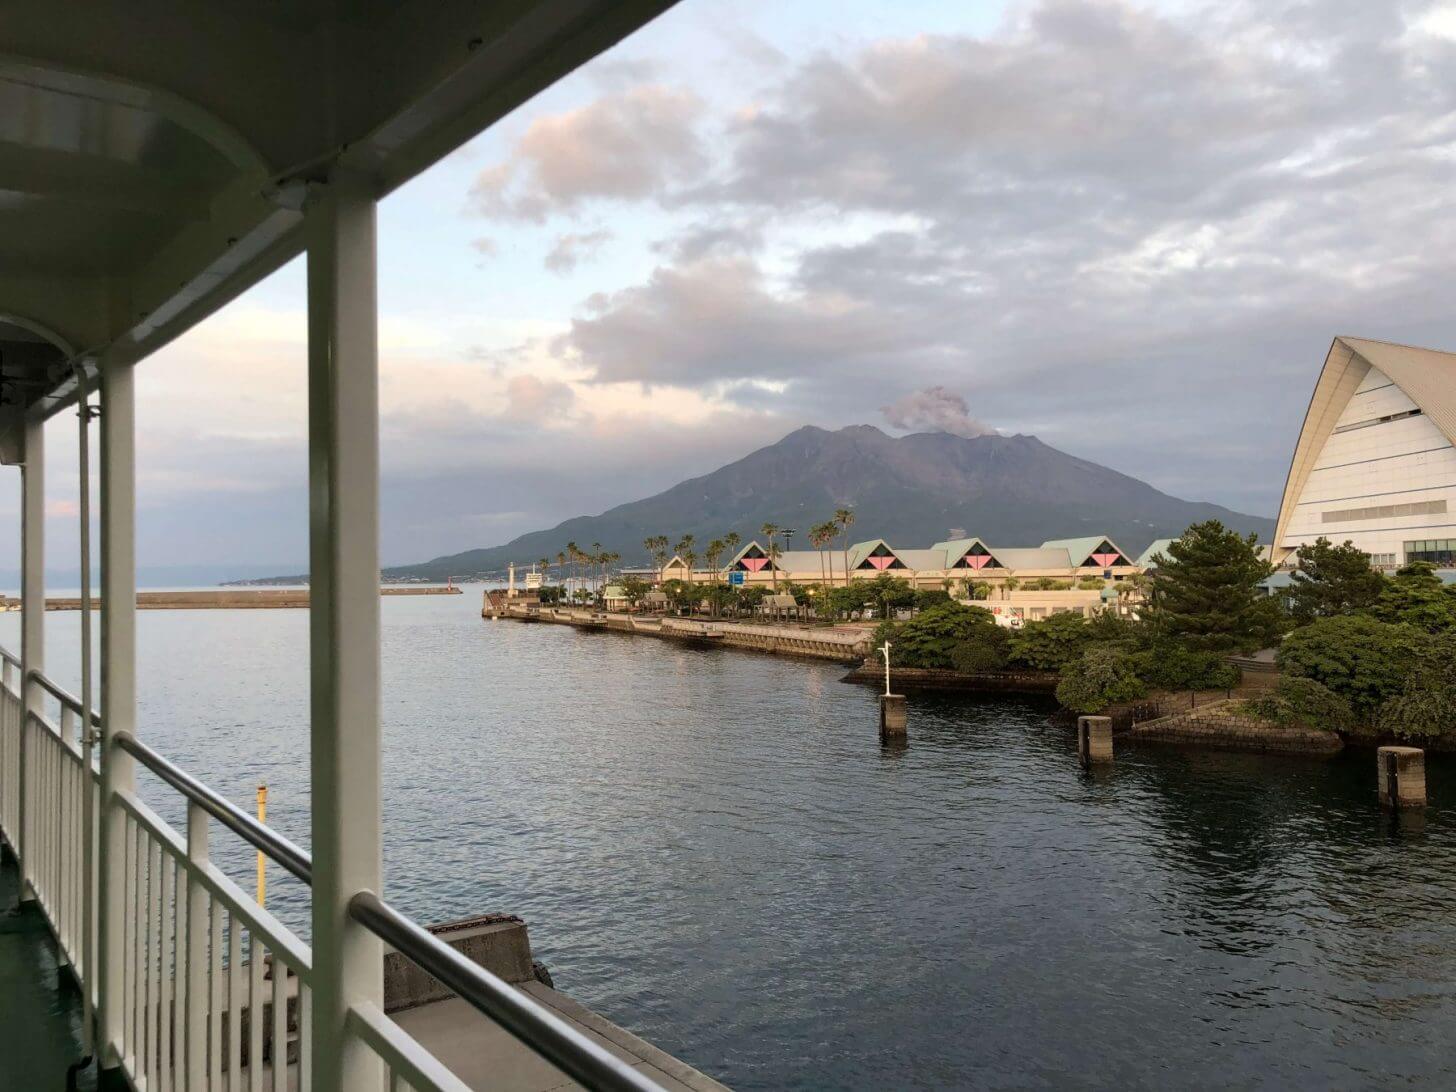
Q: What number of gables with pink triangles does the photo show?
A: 4